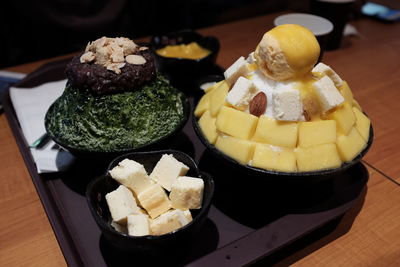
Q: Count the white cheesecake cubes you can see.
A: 12